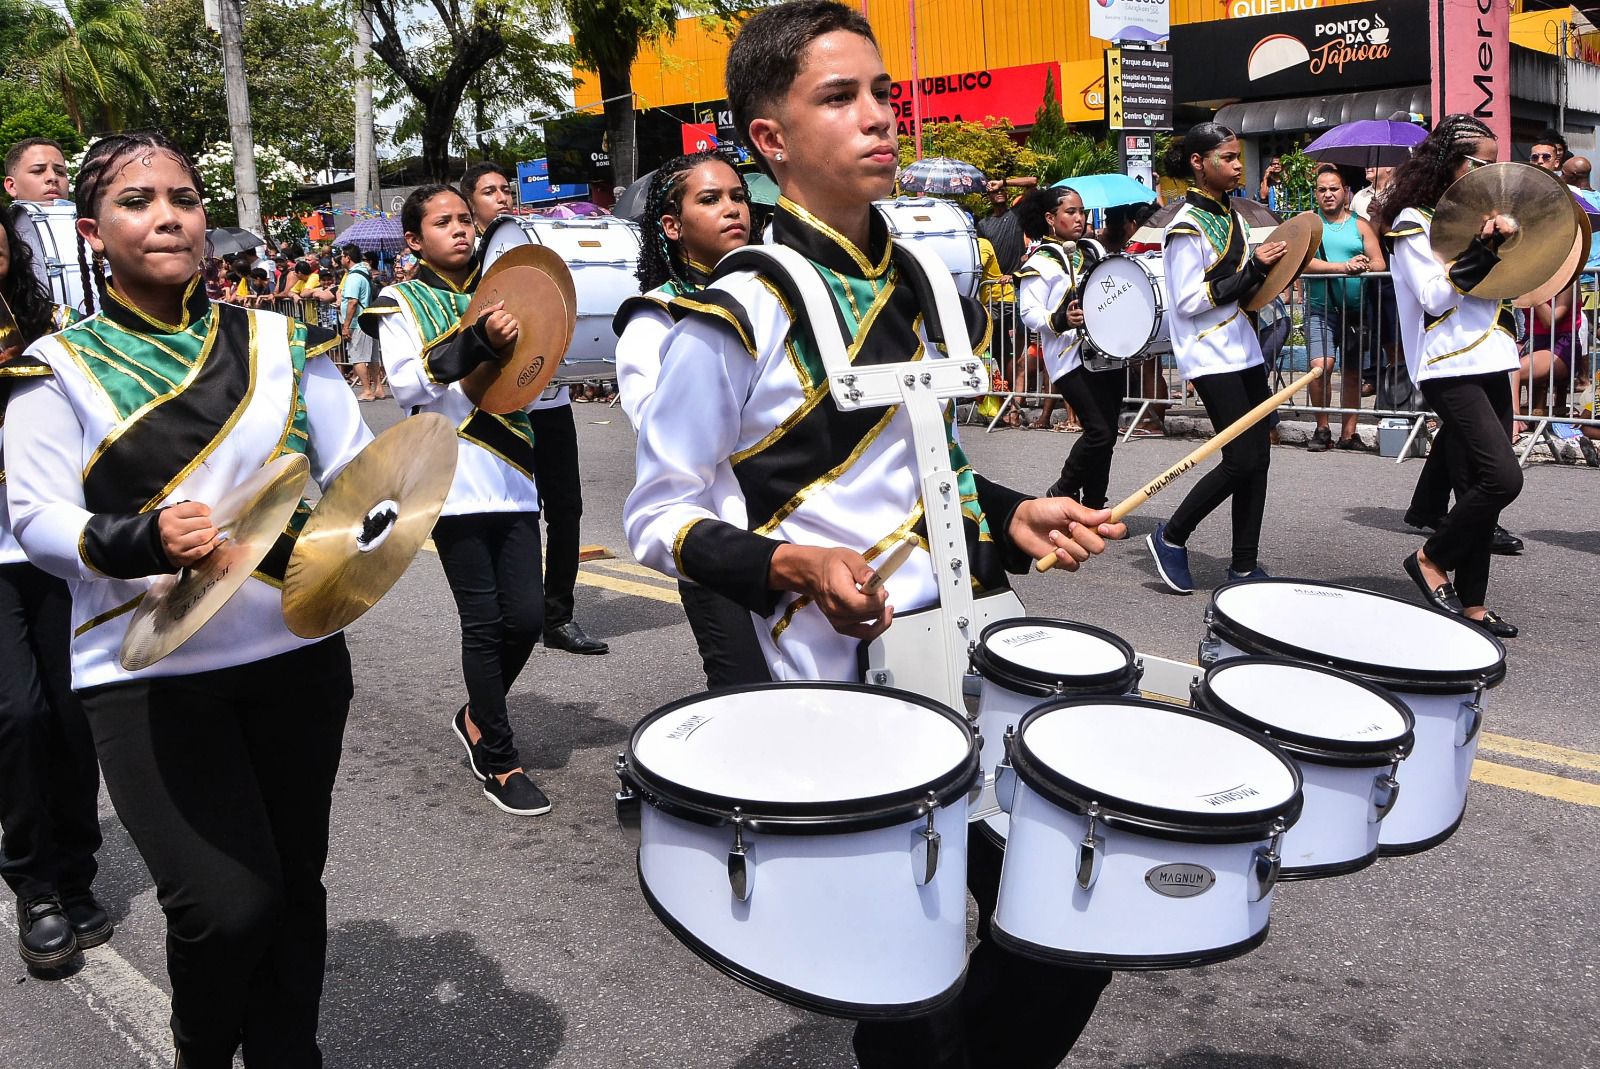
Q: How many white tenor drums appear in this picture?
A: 5